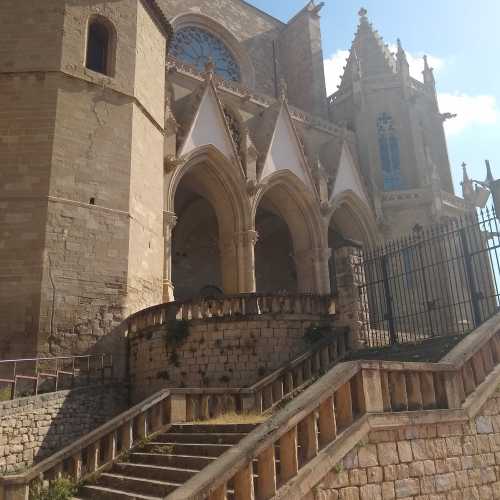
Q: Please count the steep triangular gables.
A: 3